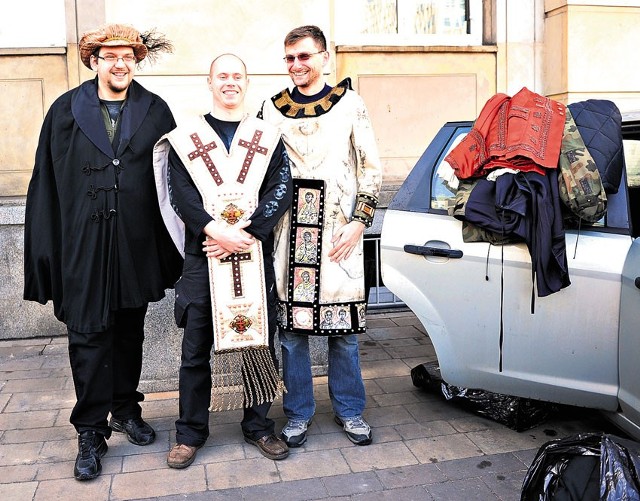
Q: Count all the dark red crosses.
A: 3